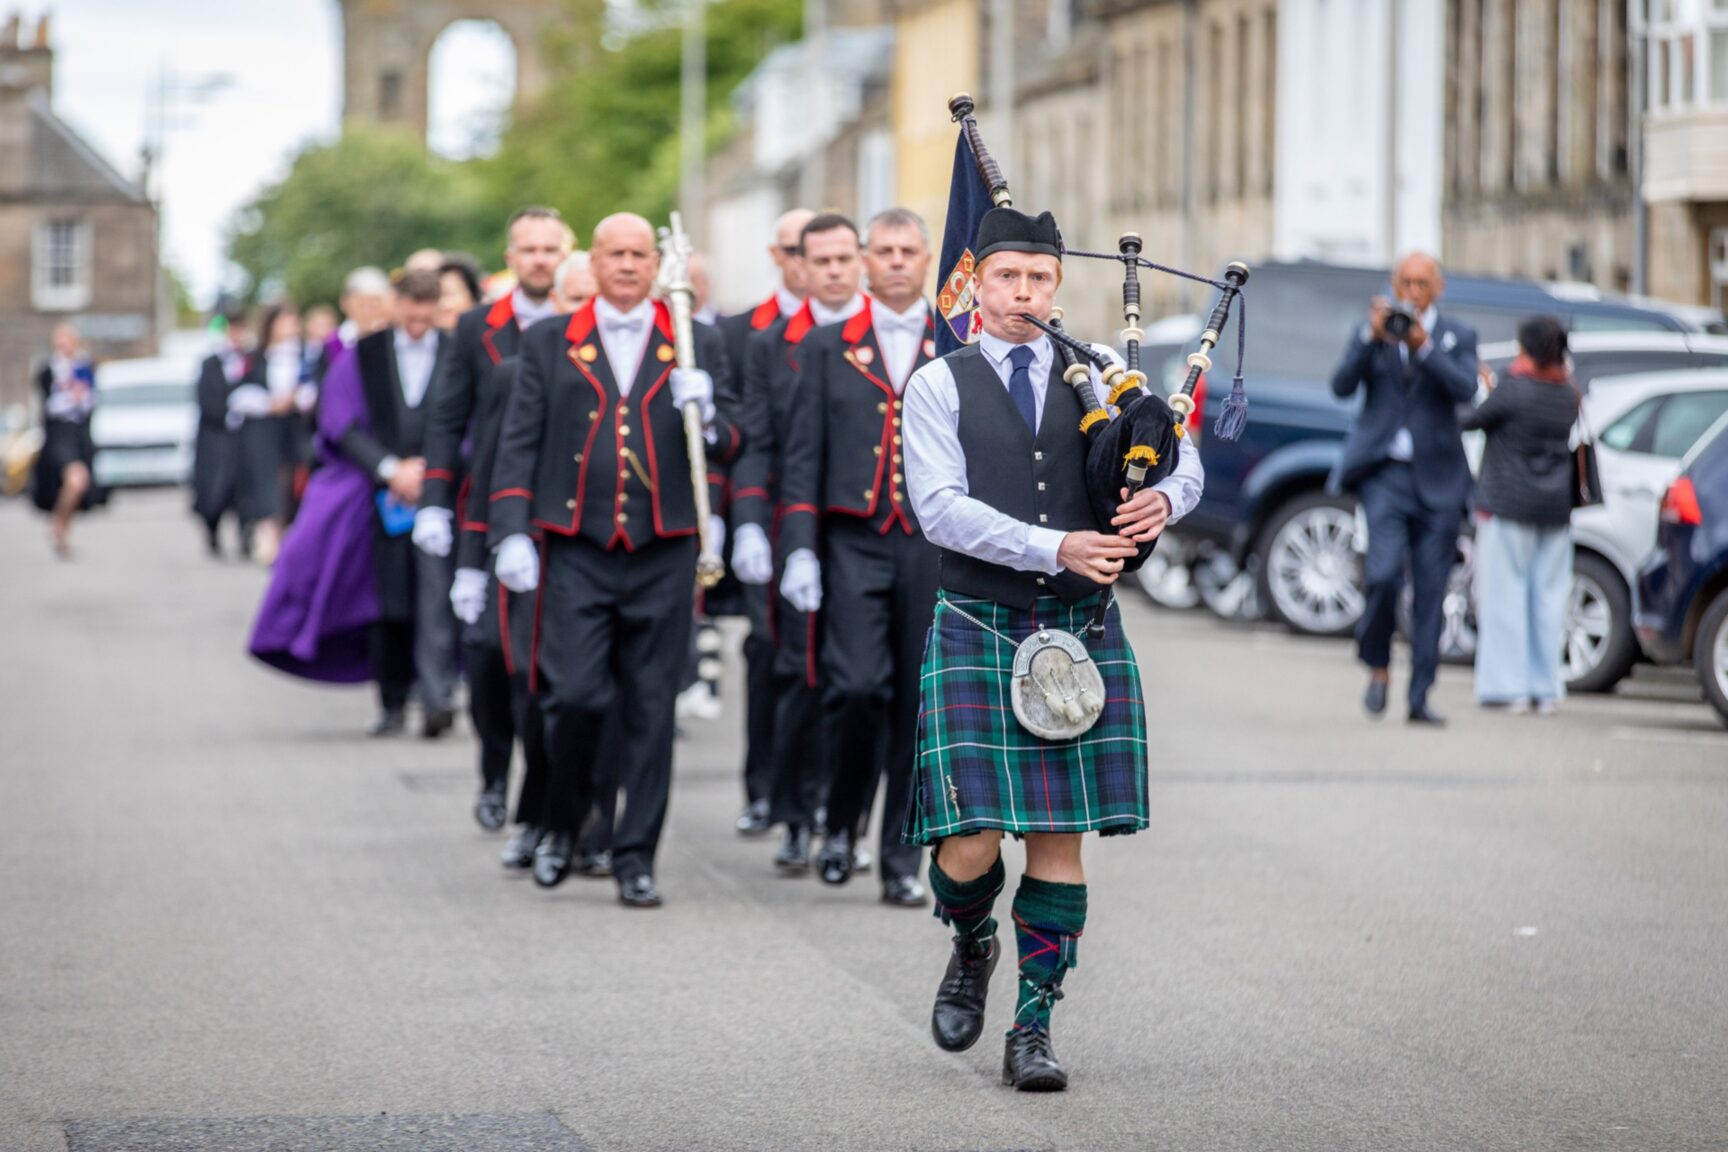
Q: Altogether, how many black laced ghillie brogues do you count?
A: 2